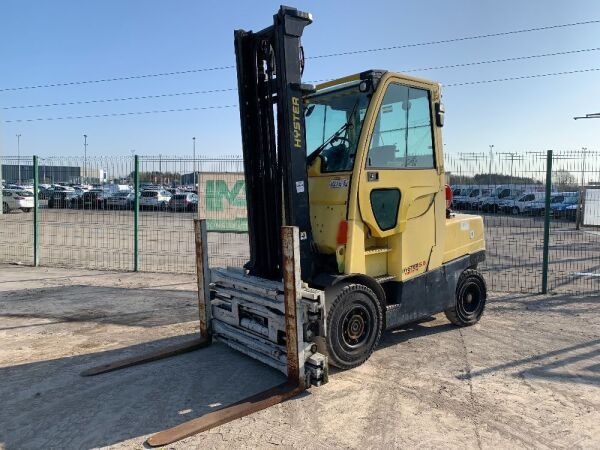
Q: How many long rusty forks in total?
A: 2